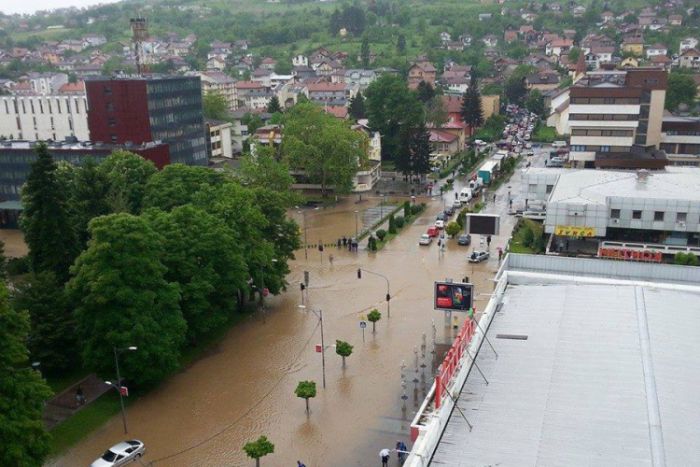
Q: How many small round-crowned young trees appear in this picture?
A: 4